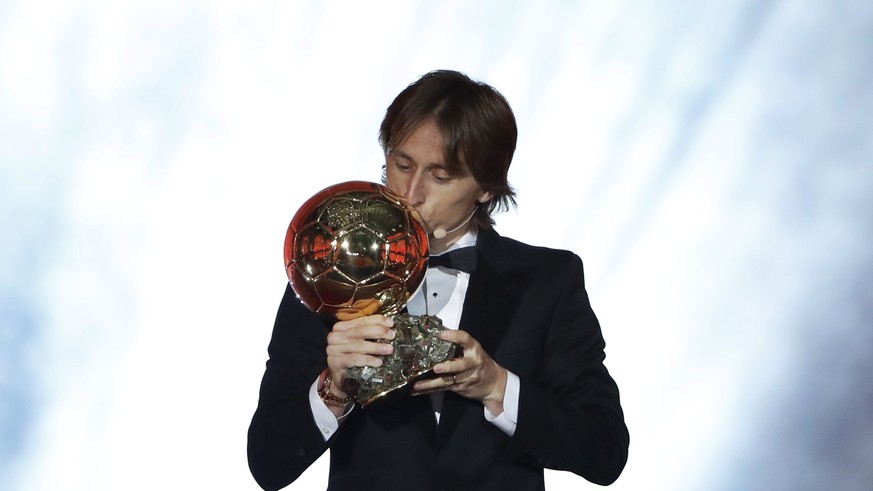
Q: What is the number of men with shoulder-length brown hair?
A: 1